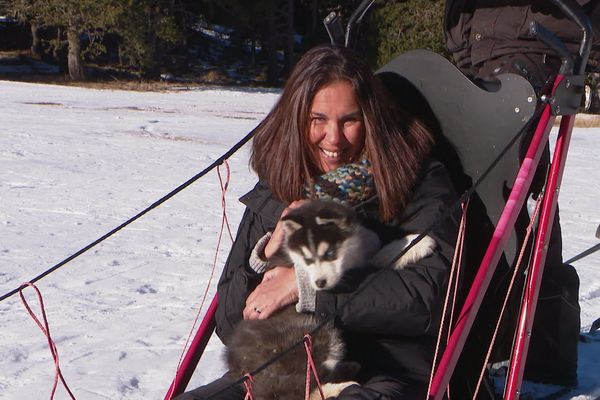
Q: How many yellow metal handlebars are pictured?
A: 0